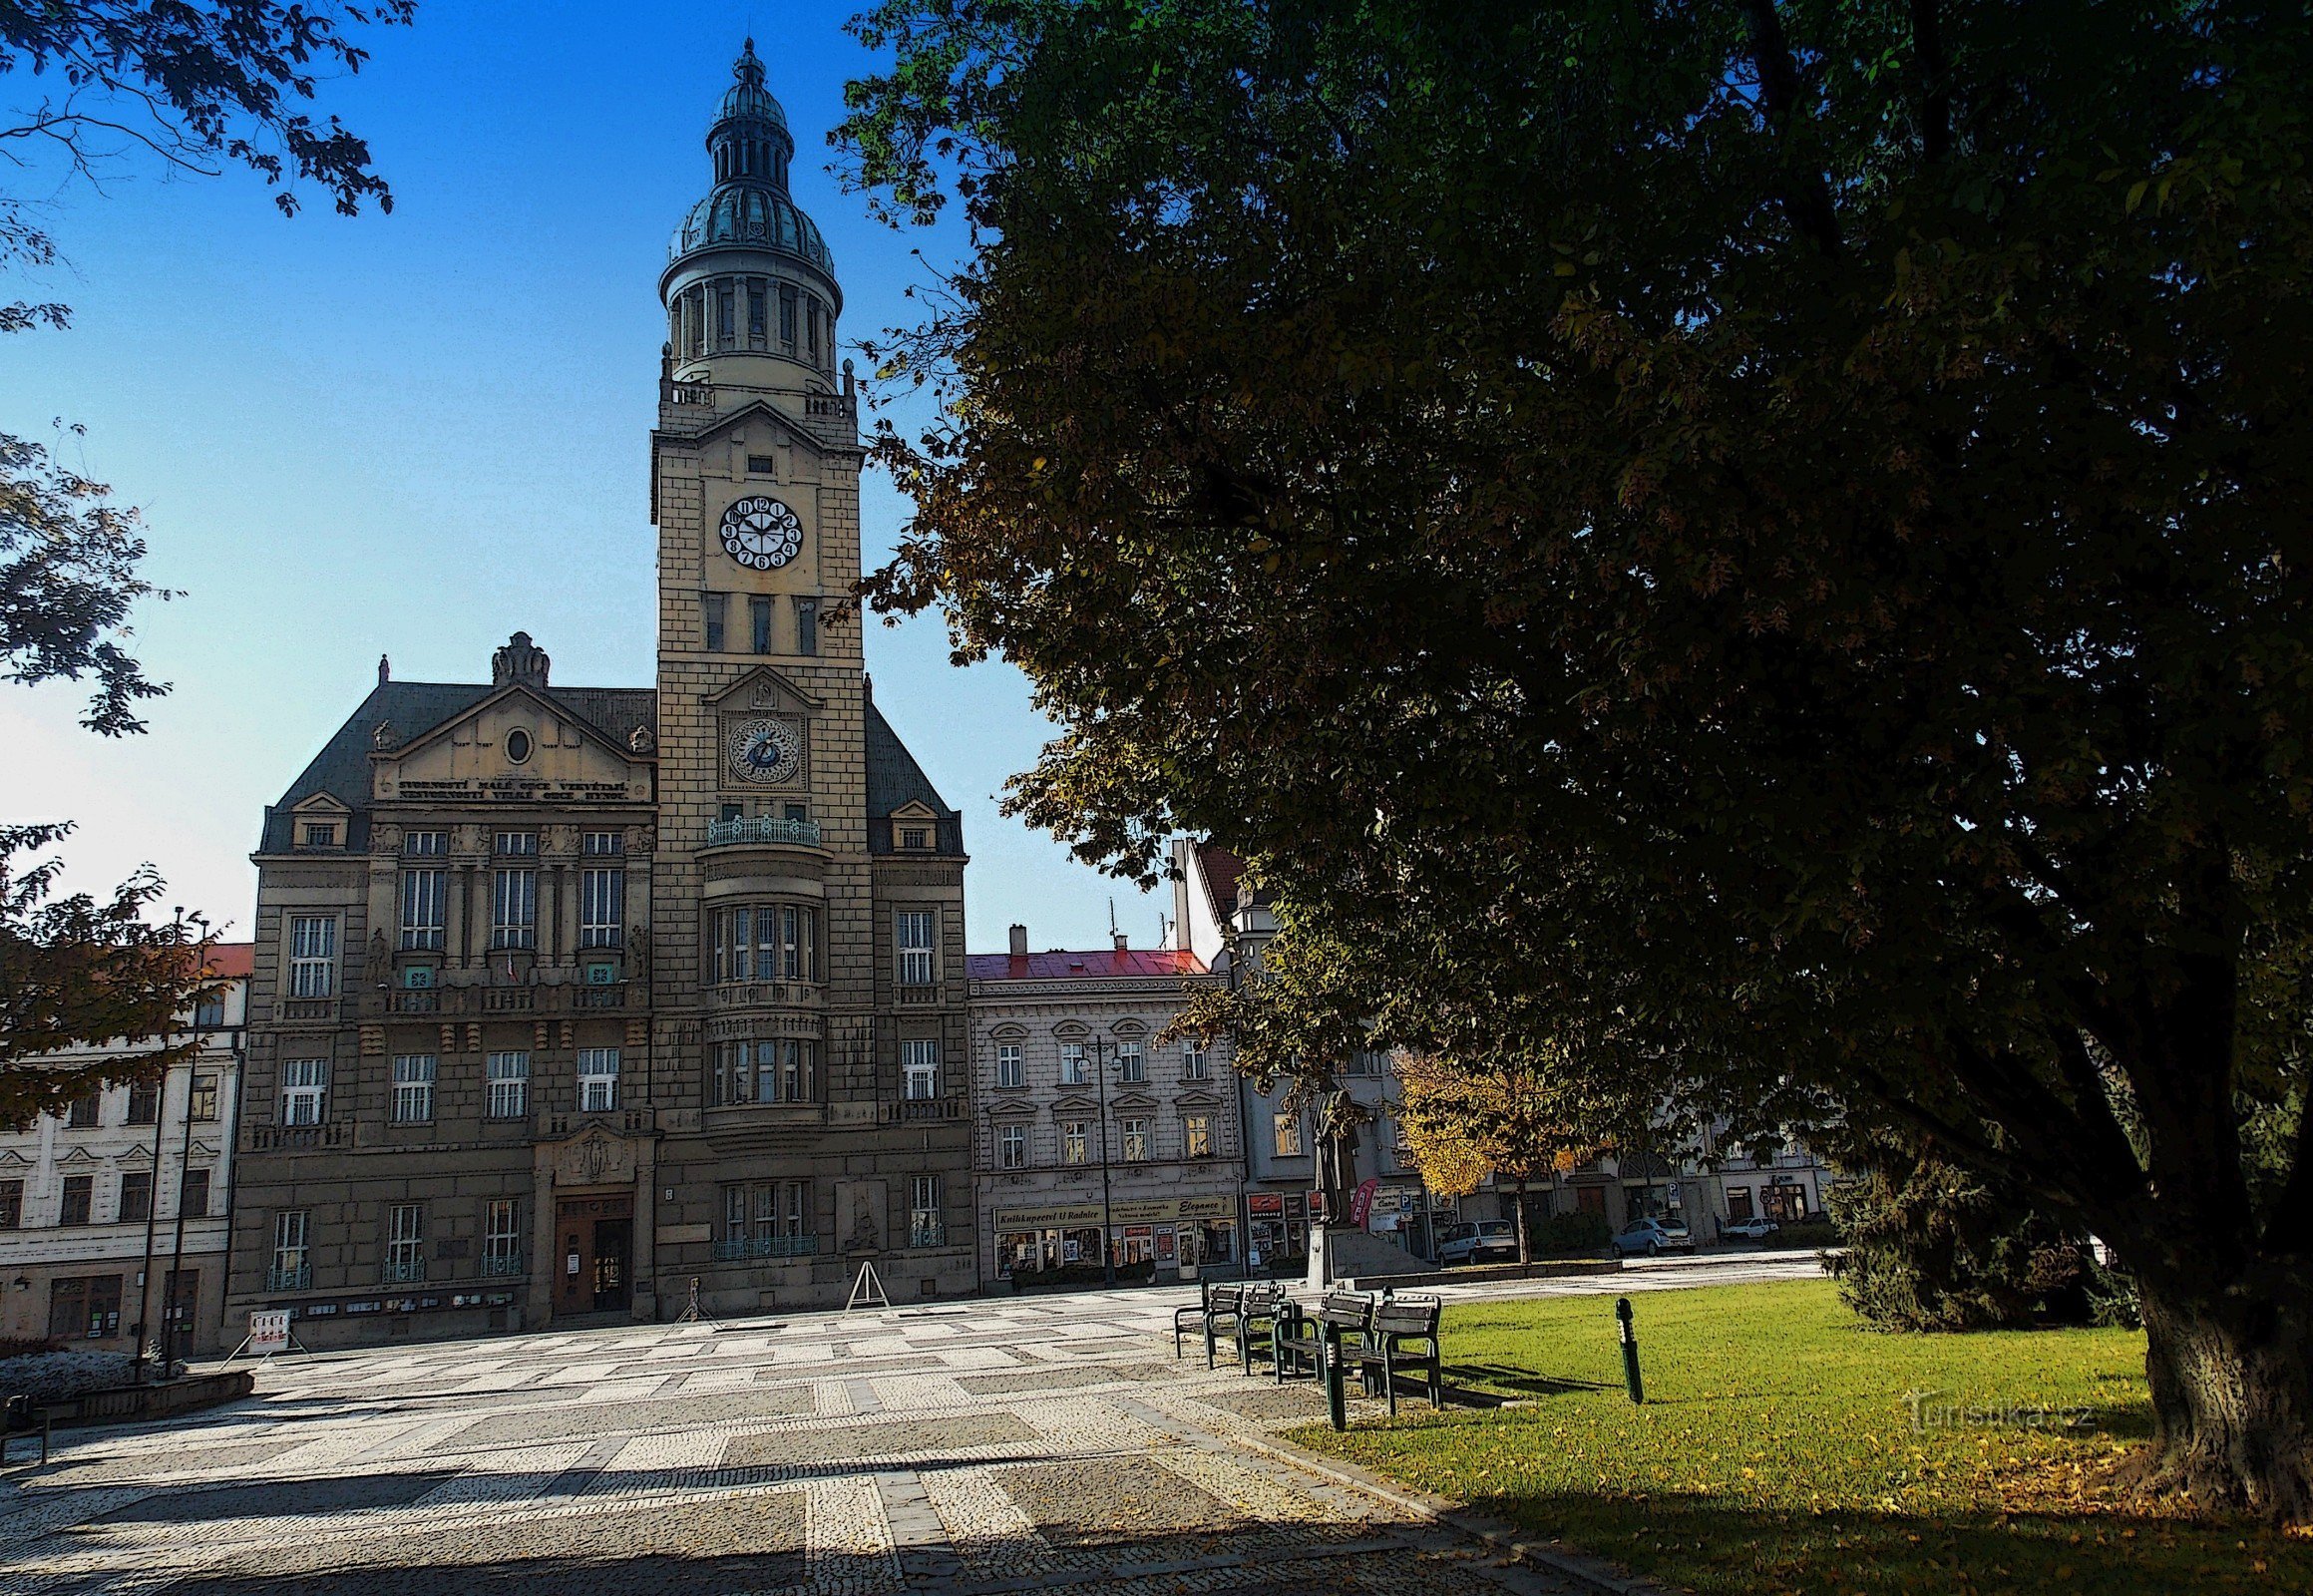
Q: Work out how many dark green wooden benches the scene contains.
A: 4